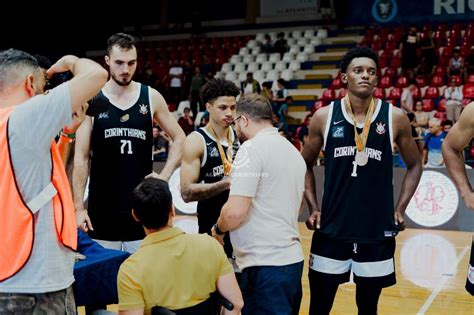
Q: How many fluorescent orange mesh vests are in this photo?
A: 1